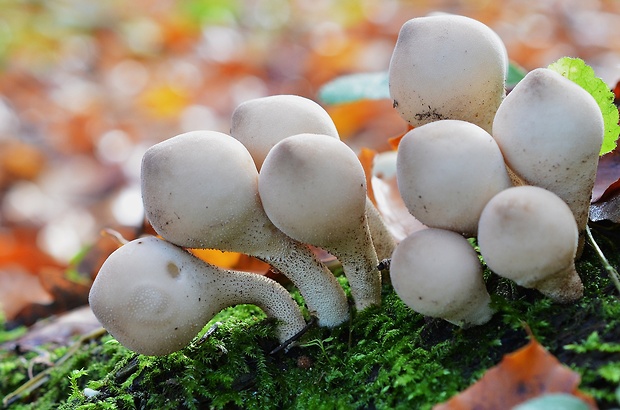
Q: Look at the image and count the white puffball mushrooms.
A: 9